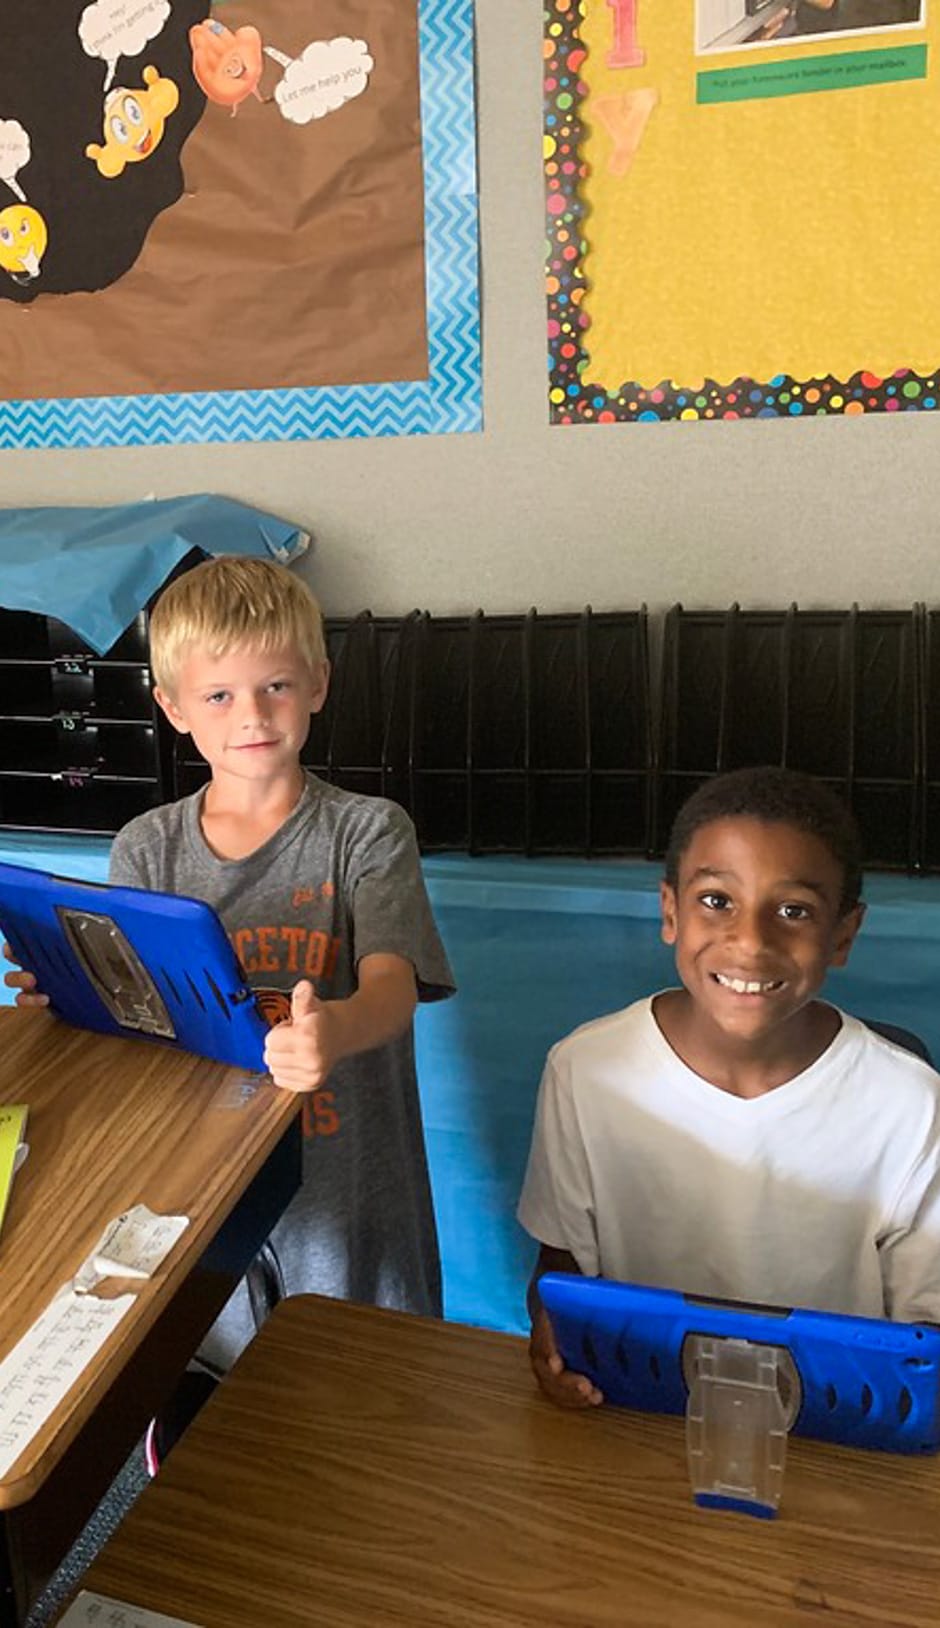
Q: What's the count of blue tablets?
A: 2